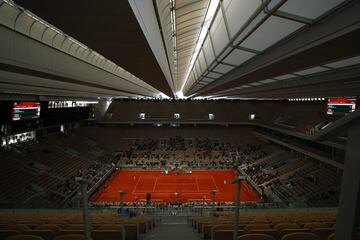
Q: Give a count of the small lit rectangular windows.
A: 4